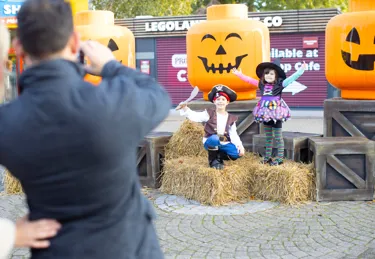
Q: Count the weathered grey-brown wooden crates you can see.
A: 5